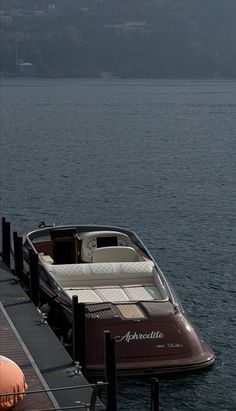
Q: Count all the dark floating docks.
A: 1